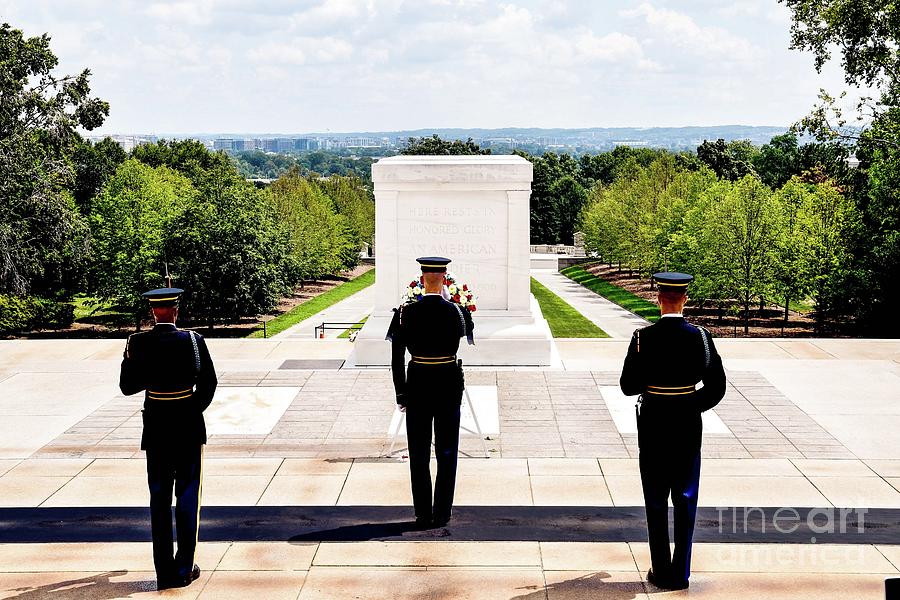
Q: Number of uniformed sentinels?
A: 3